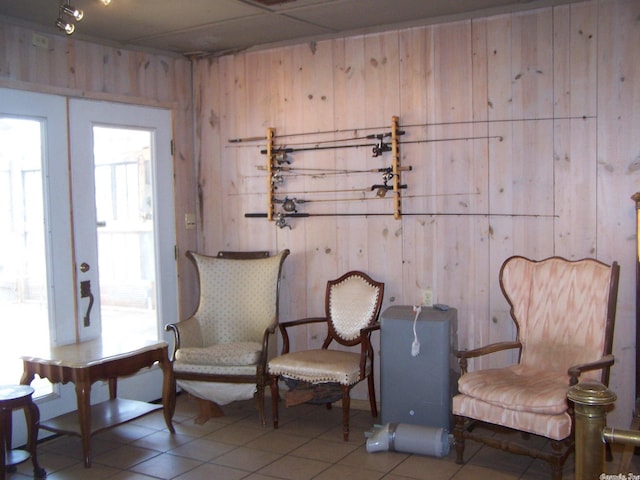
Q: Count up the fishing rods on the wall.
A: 8